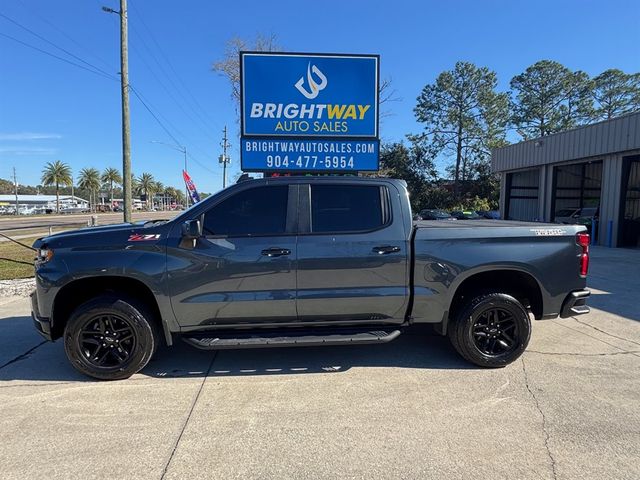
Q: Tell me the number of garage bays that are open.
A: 3